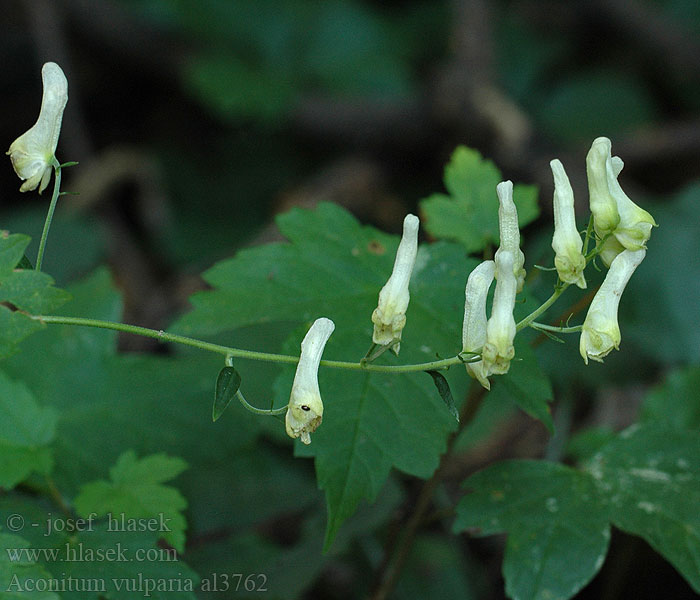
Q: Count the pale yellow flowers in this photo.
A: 10